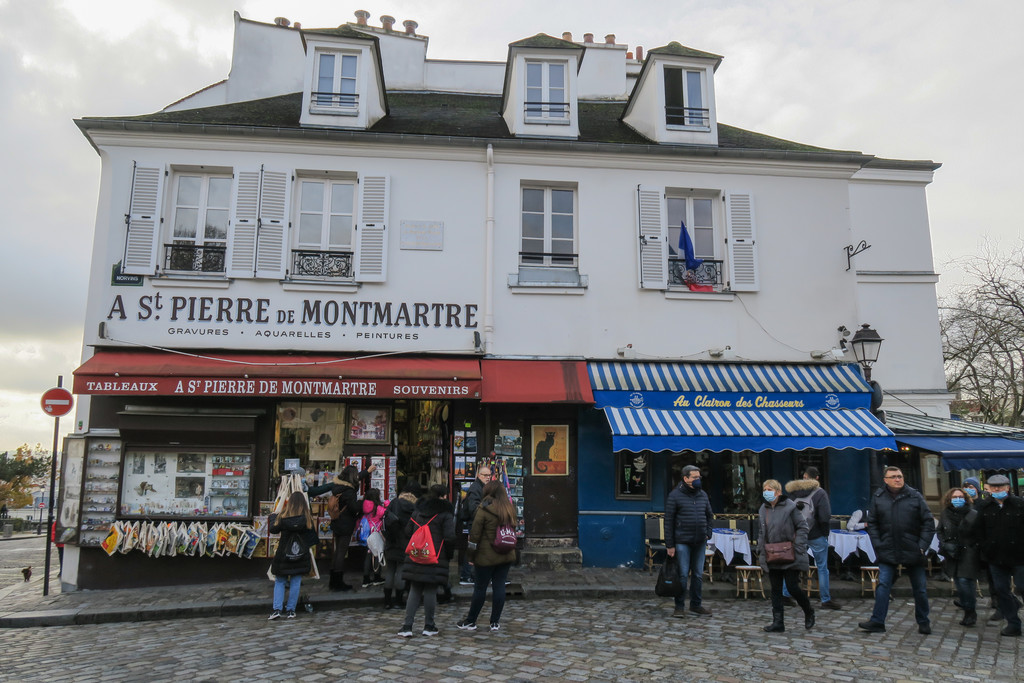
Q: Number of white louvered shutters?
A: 6